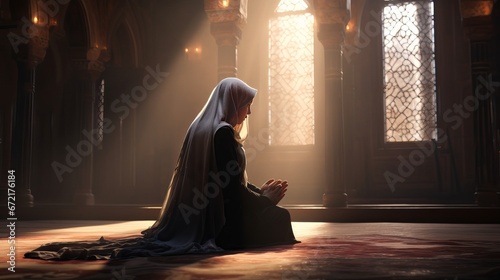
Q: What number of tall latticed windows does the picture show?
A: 2